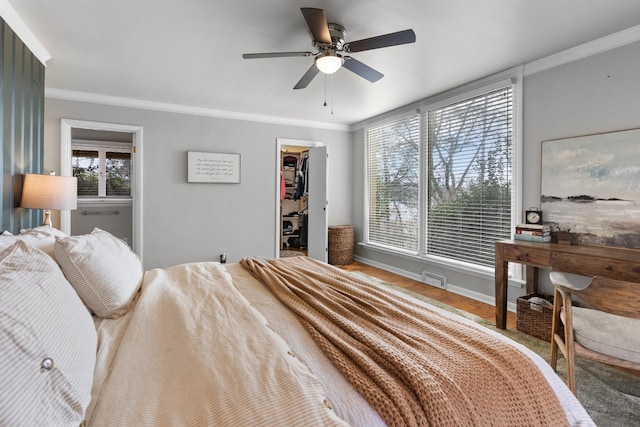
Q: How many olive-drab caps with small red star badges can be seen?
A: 0